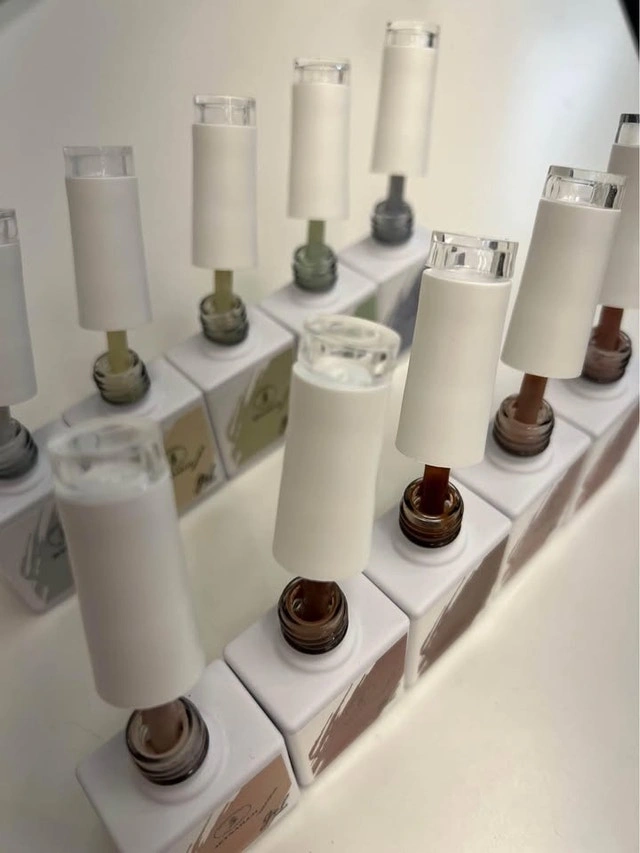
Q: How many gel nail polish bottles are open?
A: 10